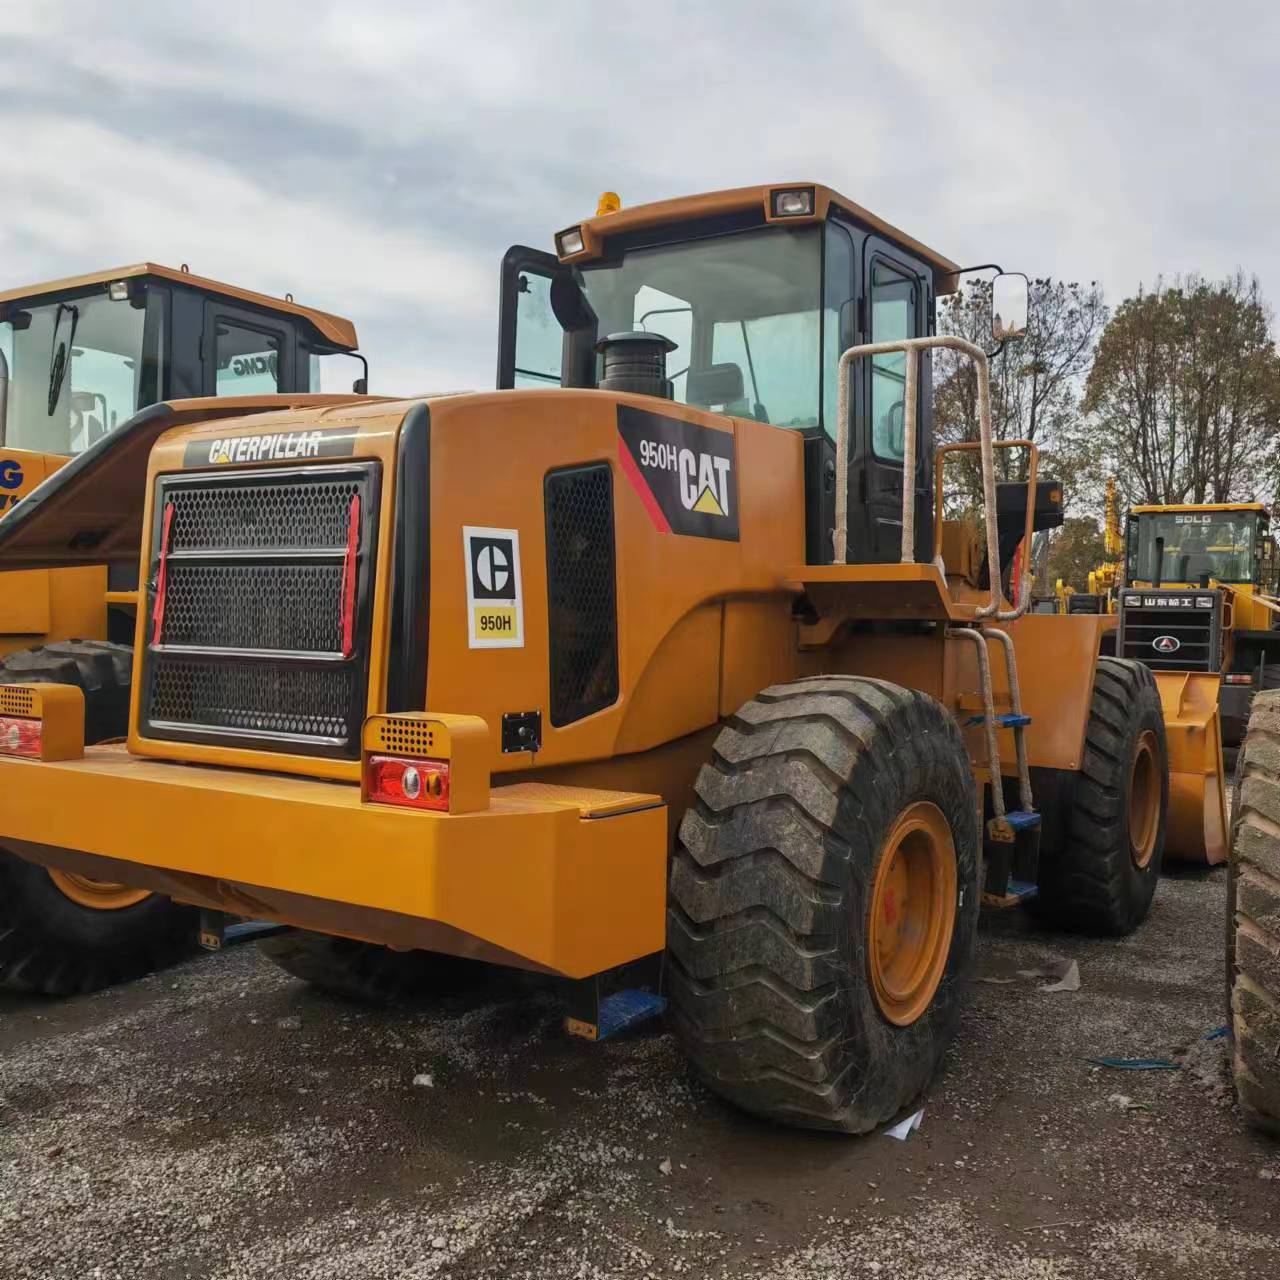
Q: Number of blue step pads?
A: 5